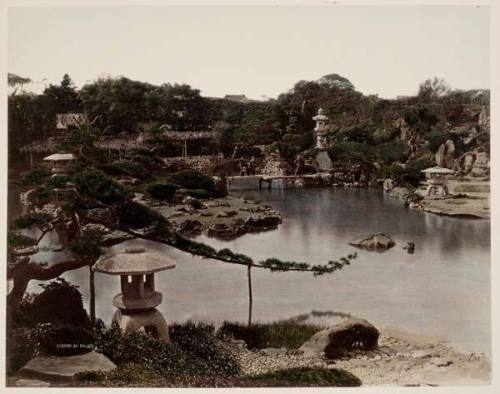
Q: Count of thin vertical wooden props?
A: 2